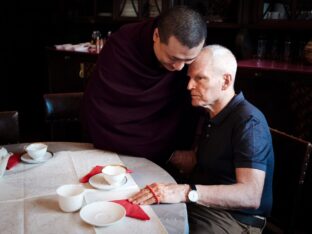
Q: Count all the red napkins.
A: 3